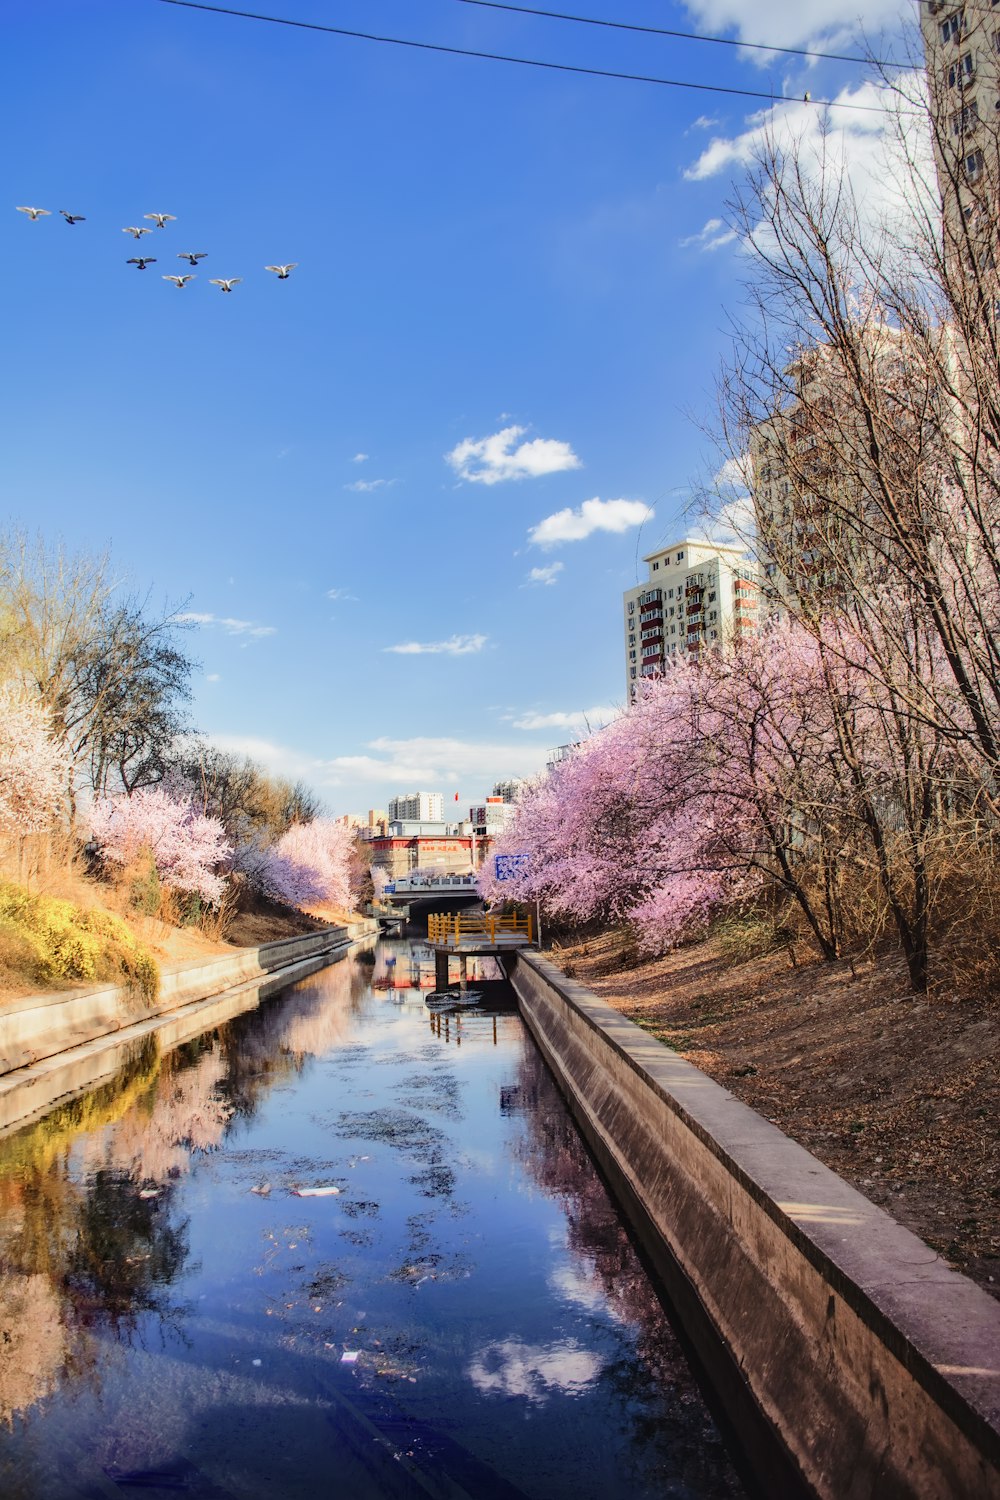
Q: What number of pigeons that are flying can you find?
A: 9